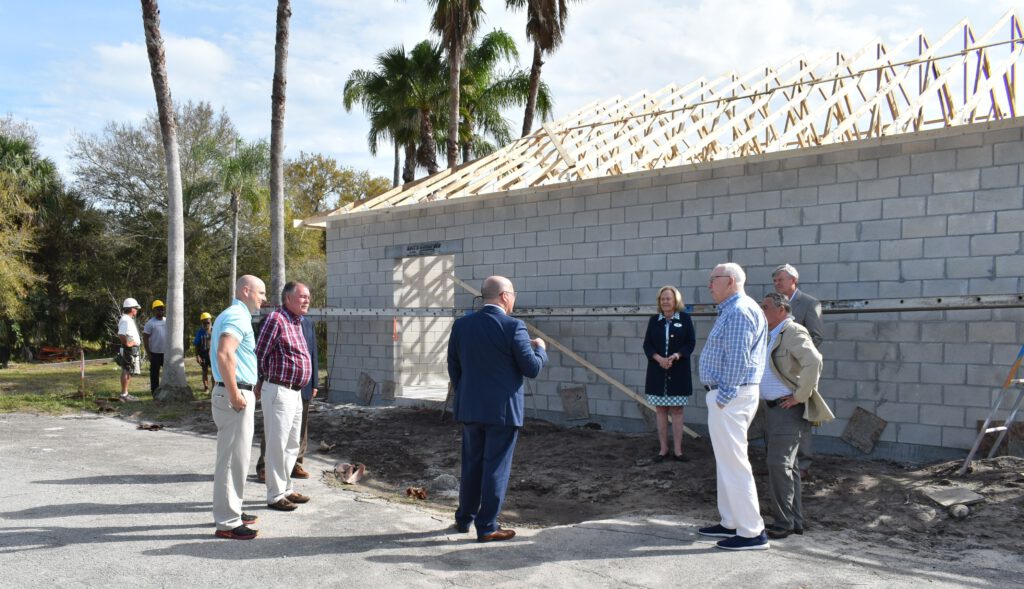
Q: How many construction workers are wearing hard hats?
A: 3